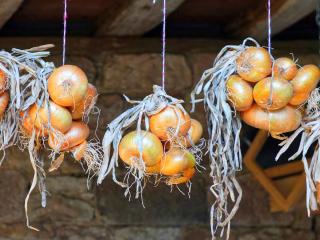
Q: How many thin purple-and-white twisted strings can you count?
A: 3